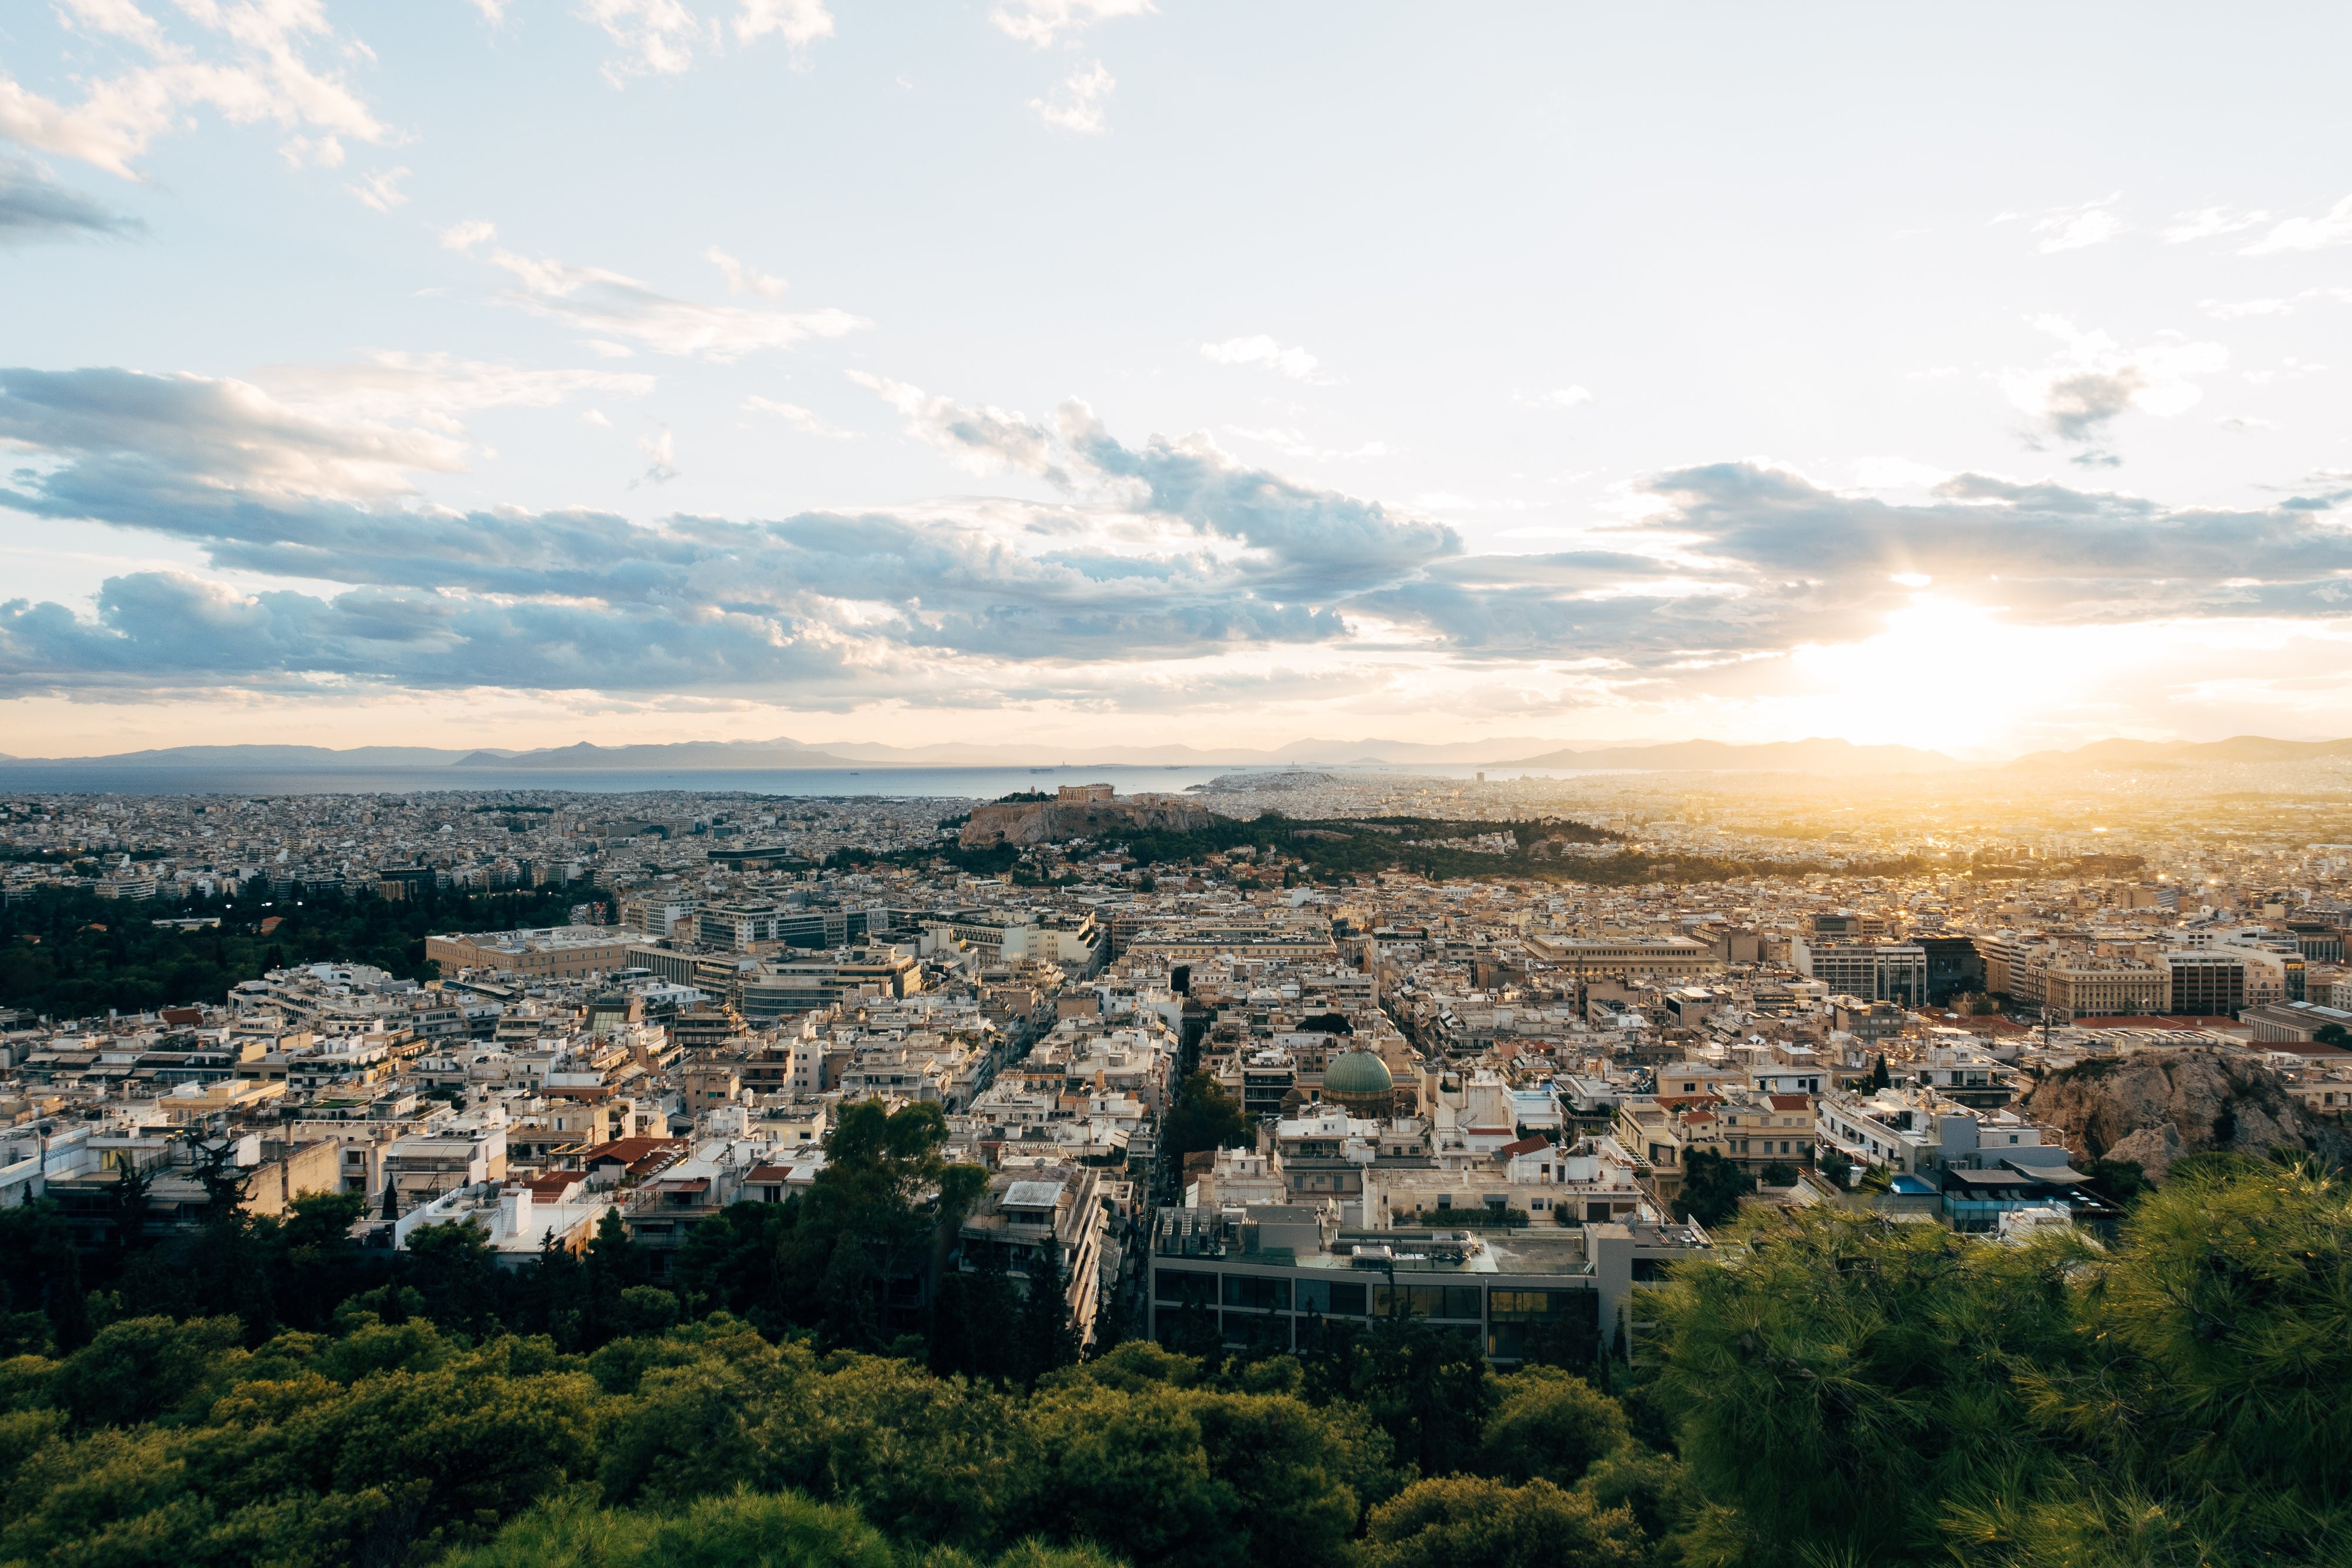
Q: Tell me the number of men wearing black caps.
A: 0